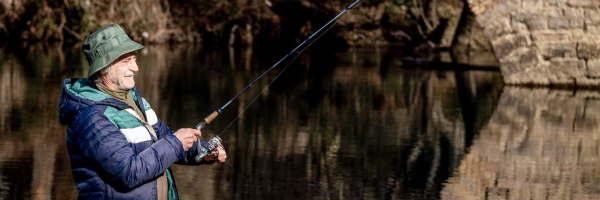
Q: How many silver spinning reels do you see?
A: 1